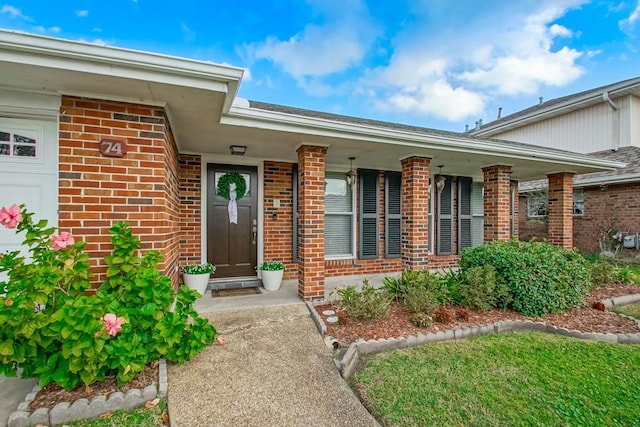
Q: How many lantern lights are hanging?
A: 2